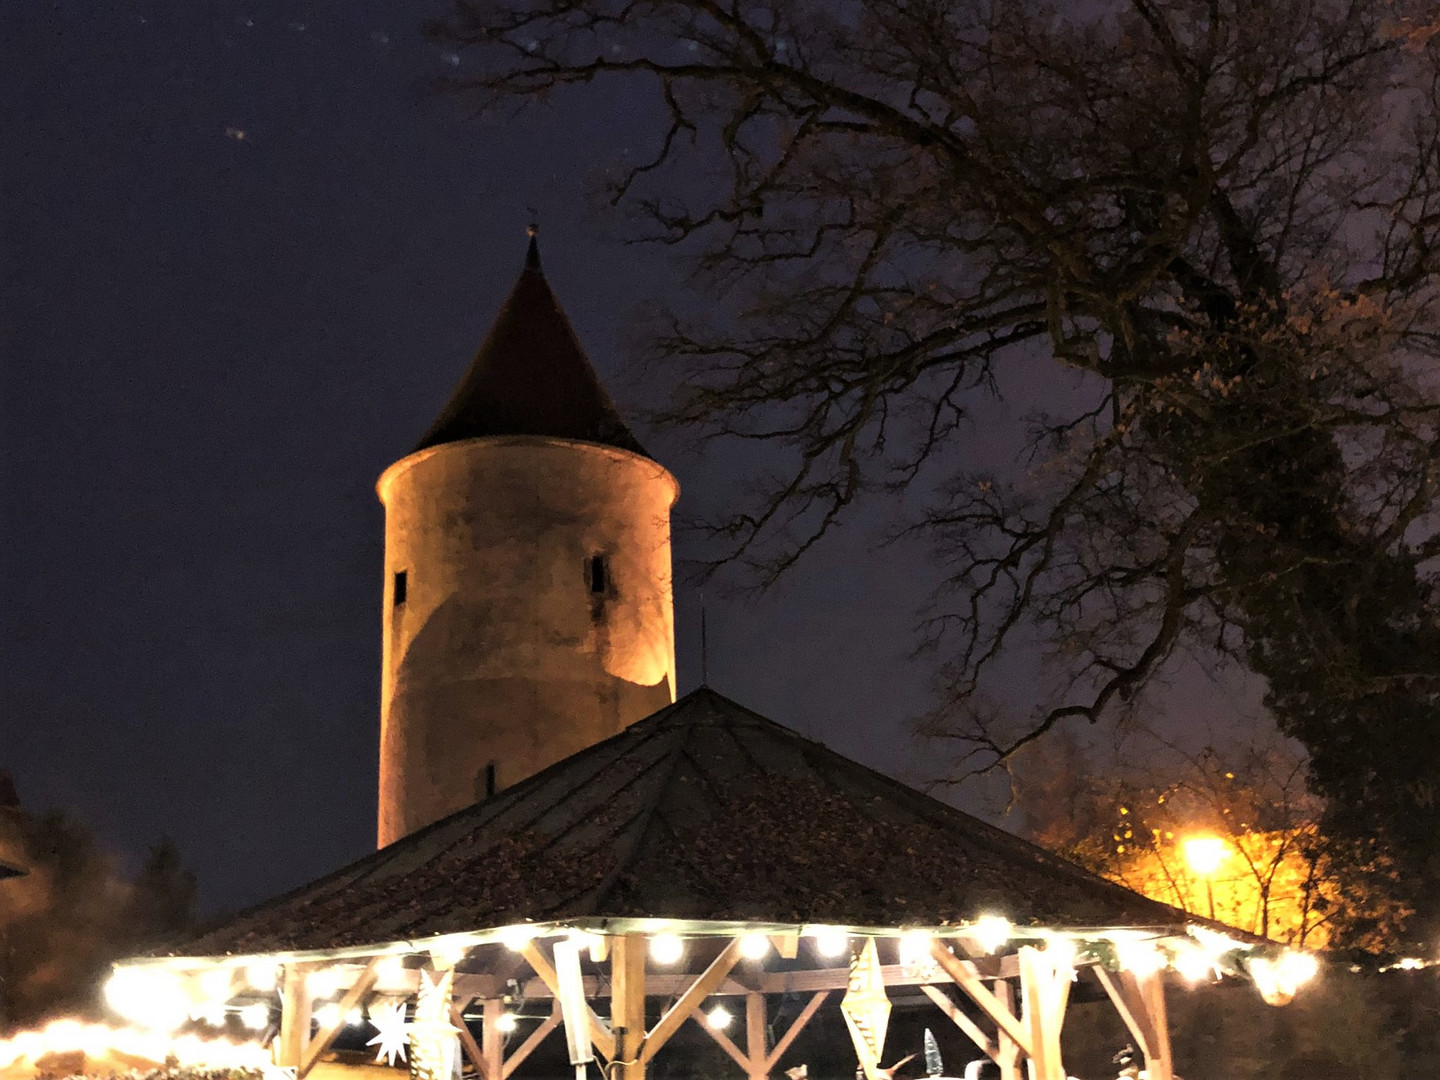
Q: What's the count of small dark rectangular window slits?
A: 3